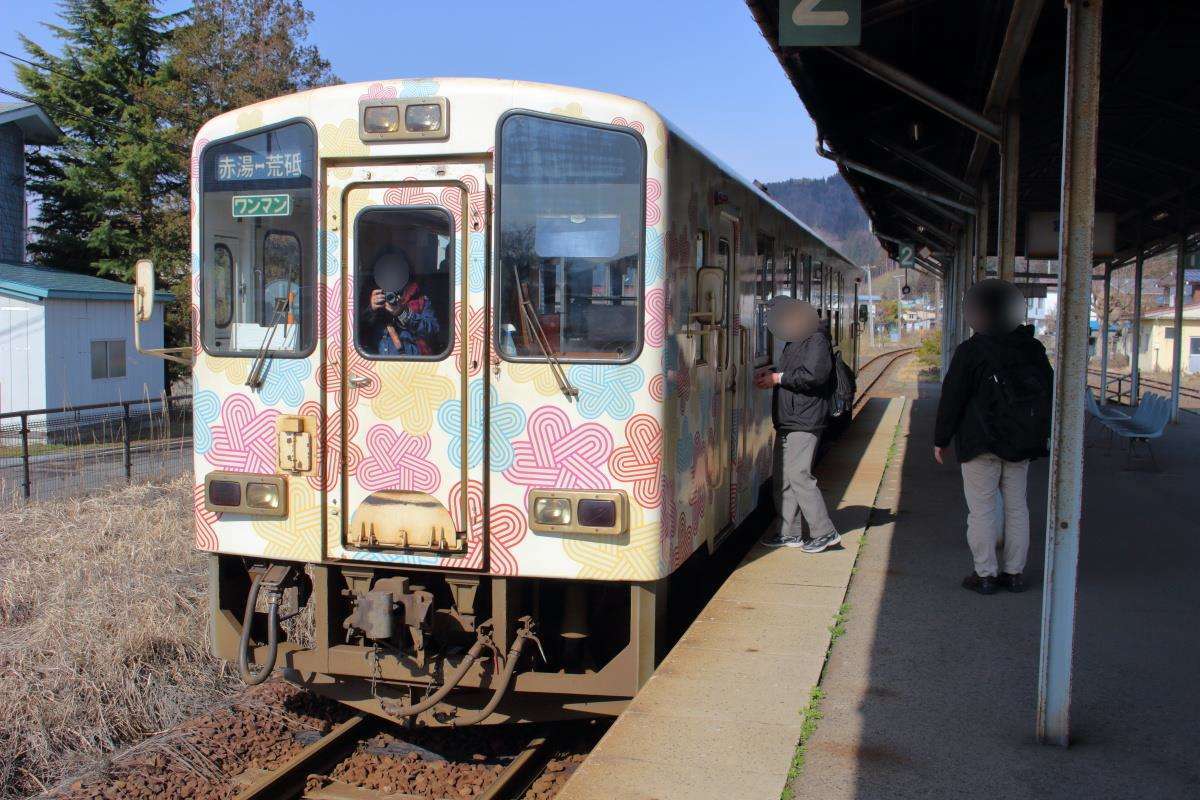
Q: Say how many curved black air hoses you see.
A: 3